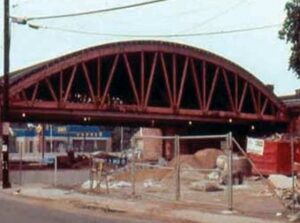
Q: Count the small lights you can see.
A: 5